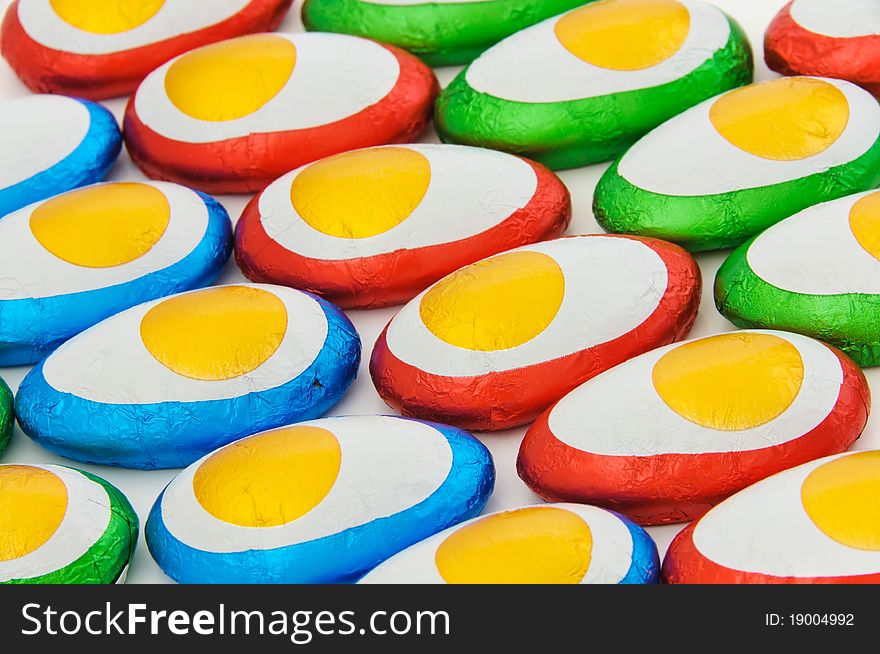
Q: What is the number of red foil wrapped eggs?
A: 7